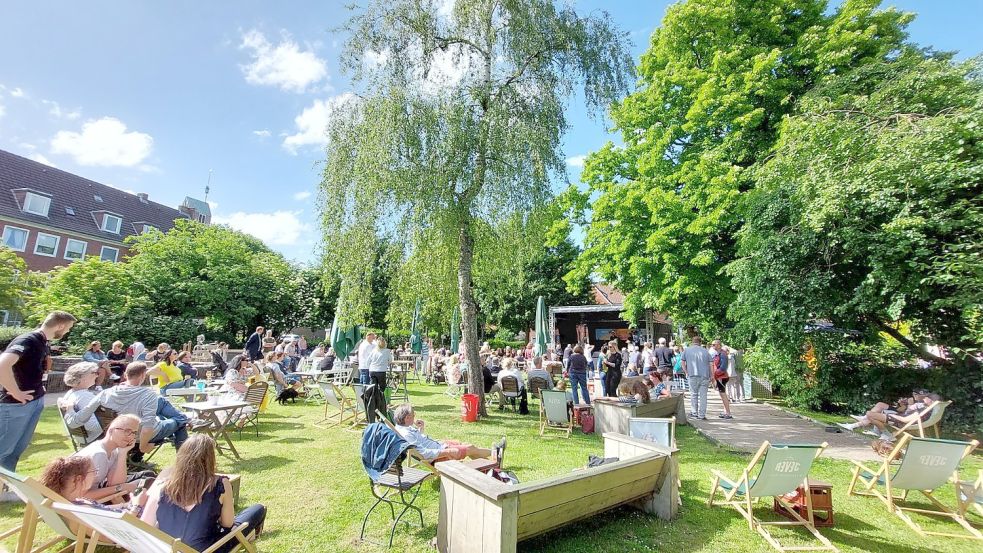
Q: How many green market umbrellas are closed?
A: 4